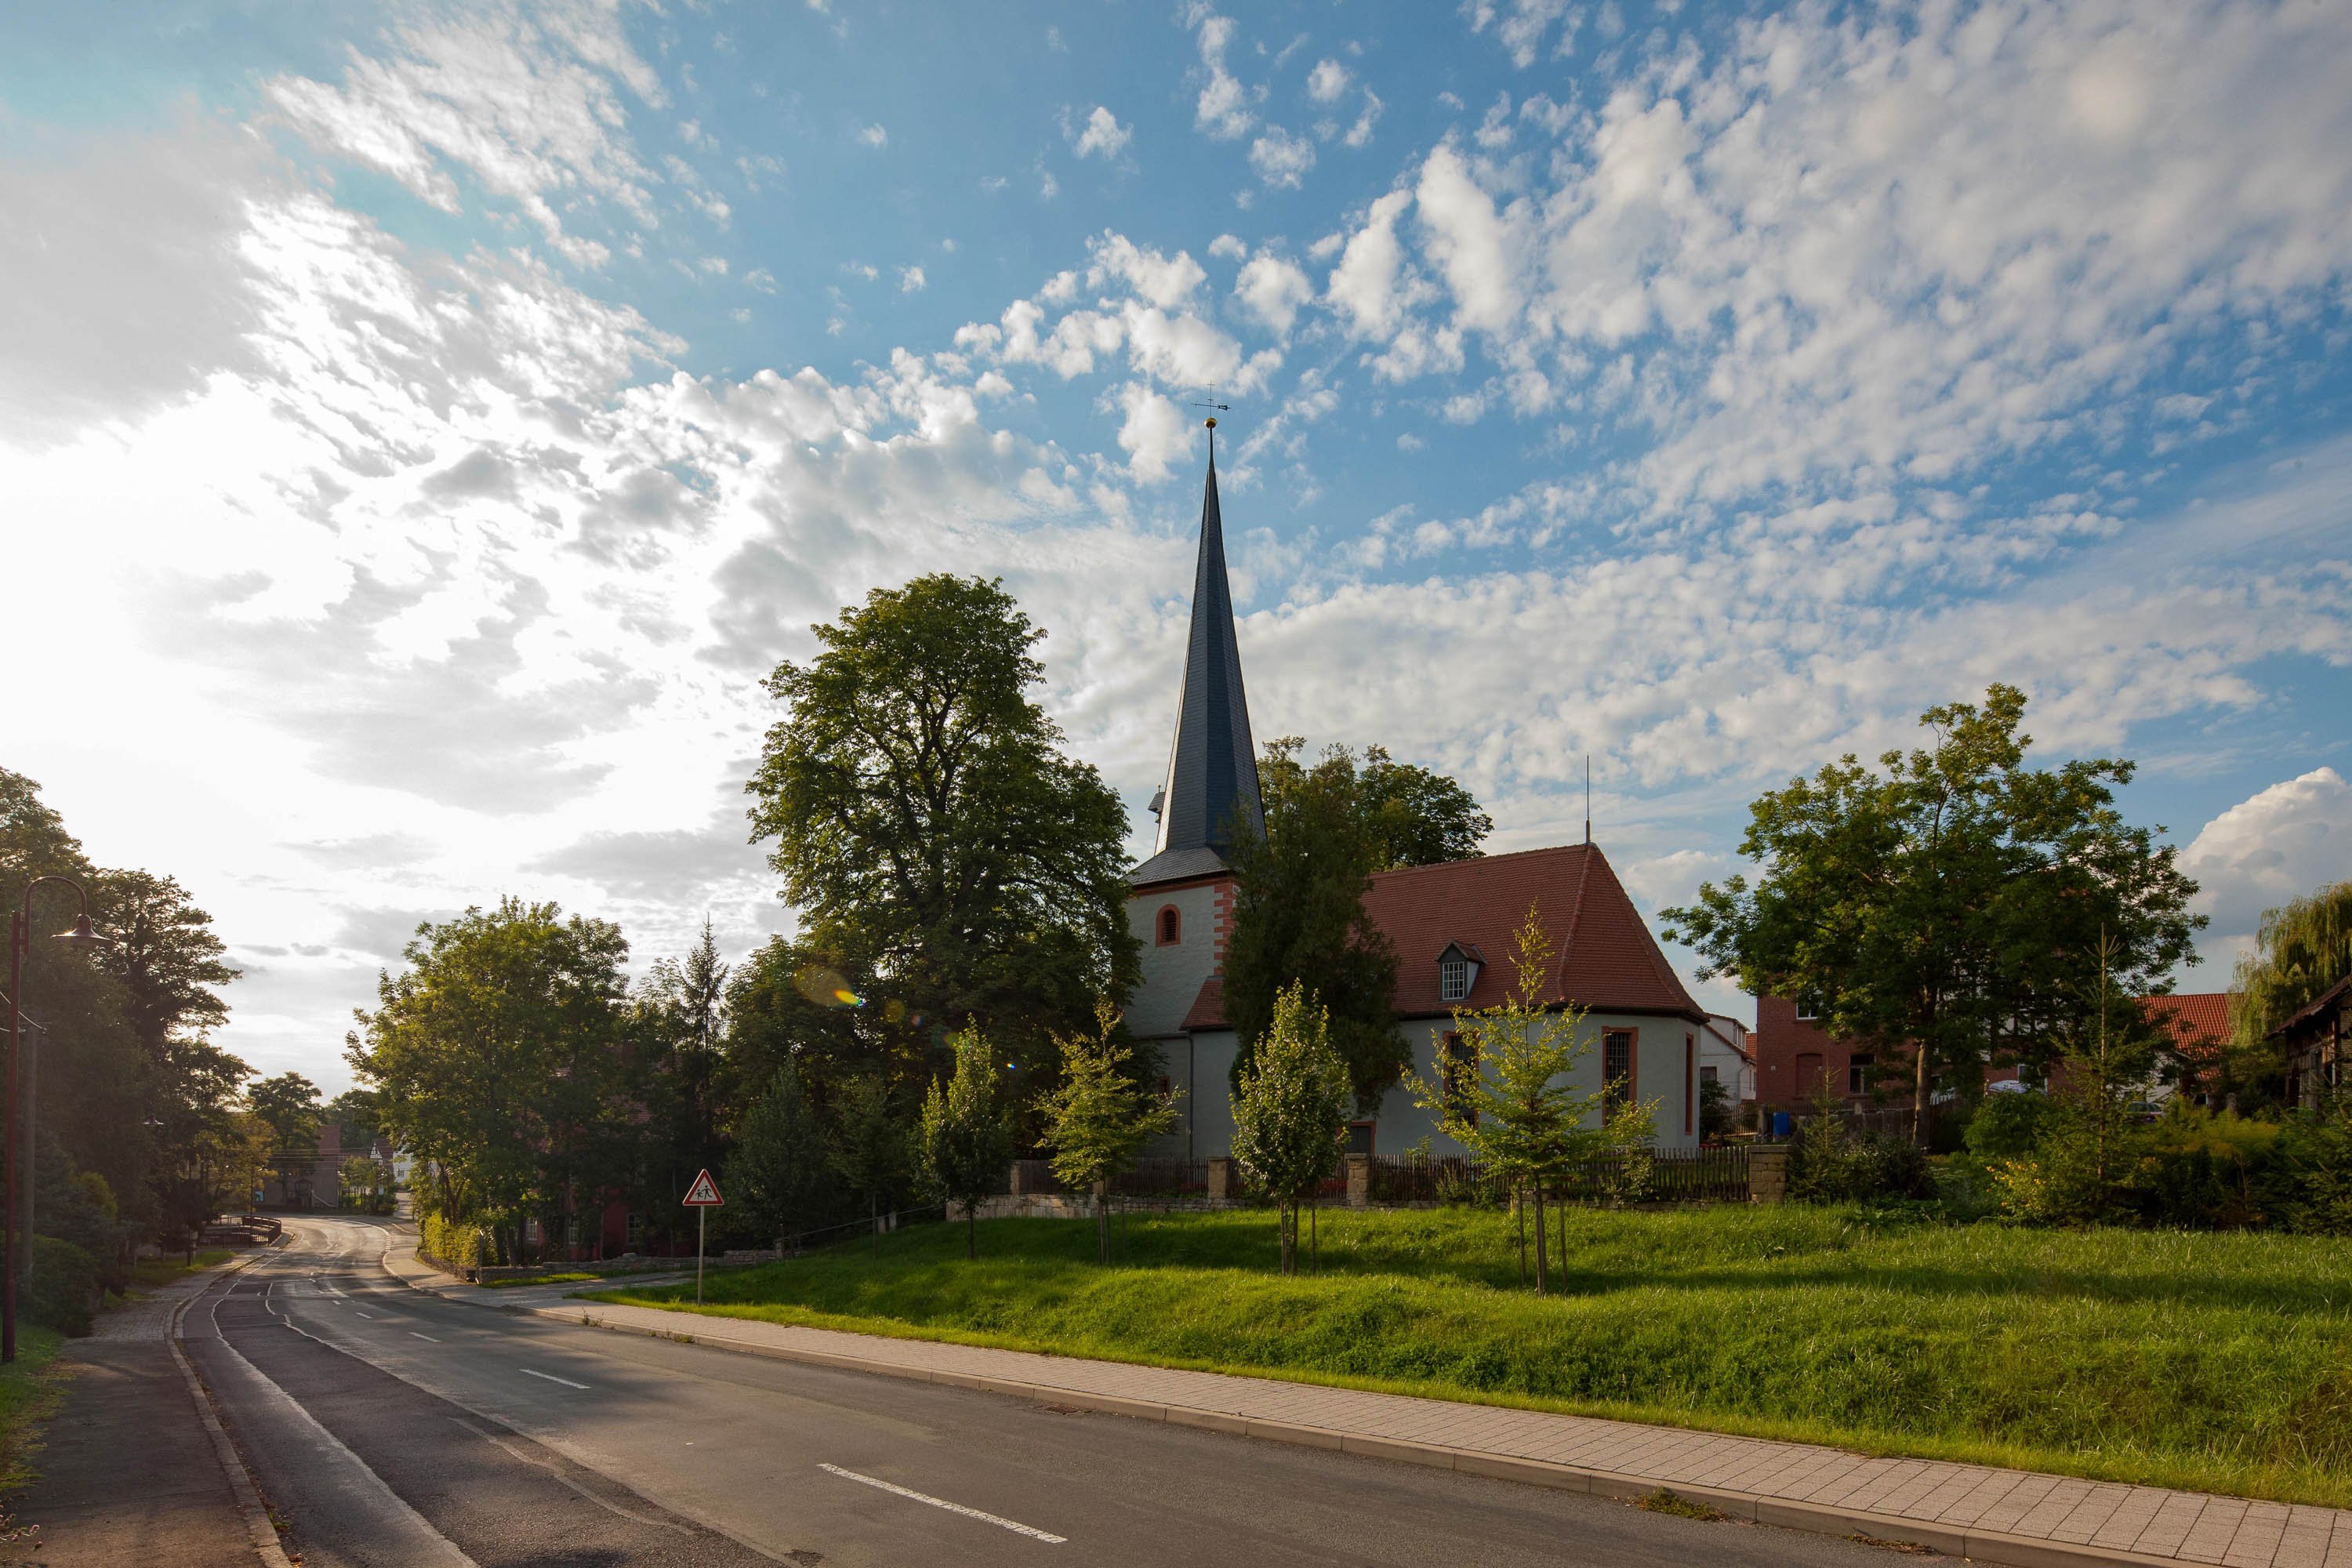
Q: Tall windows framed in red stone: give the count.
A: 3